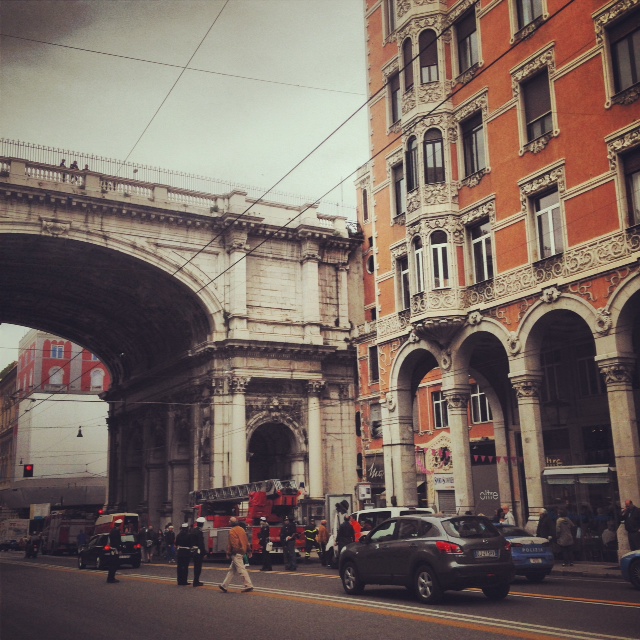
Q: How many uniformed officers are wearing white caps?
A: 4